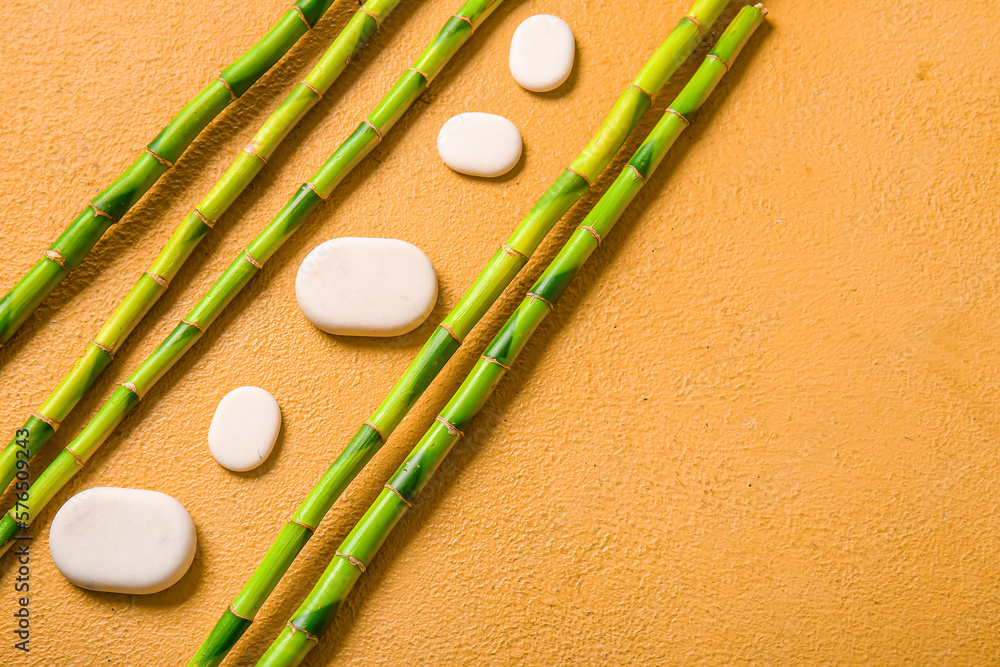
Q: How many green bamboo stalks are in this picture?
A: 5